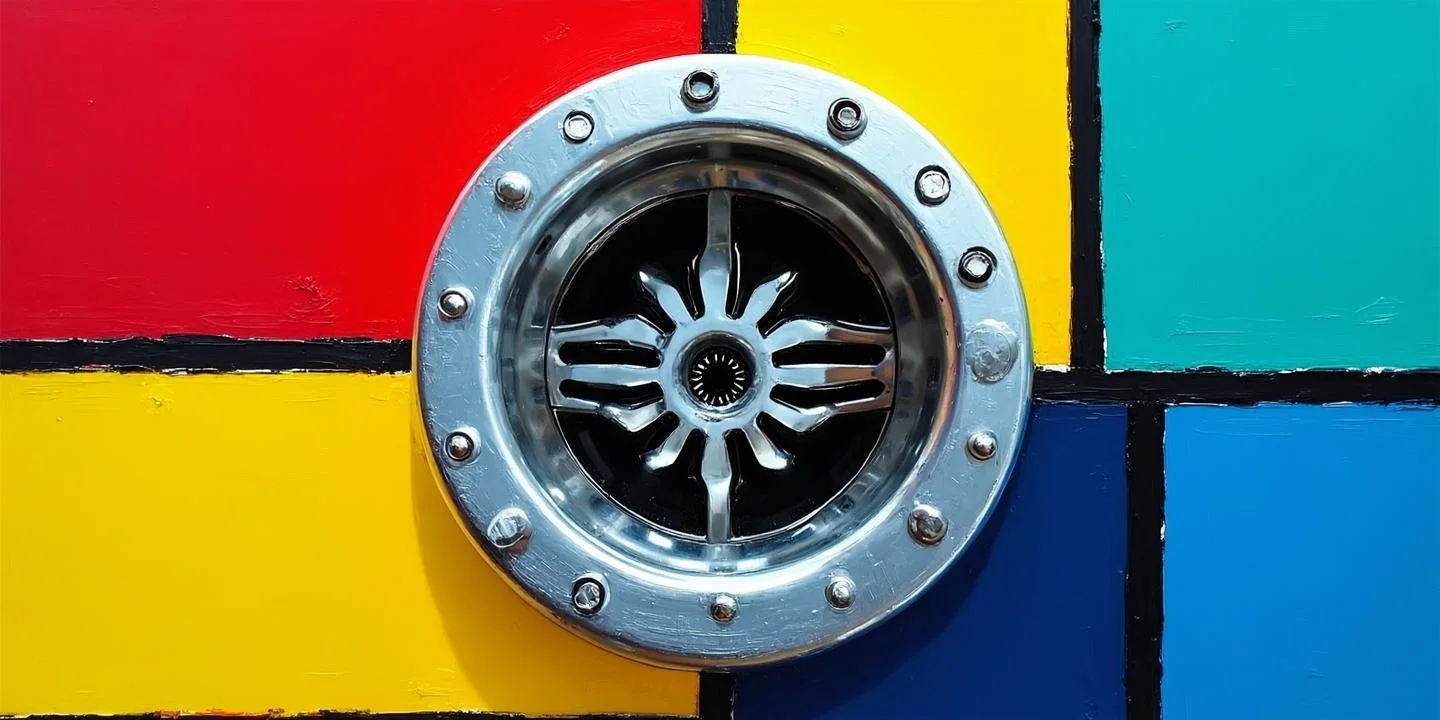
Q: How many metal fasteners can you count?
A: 15